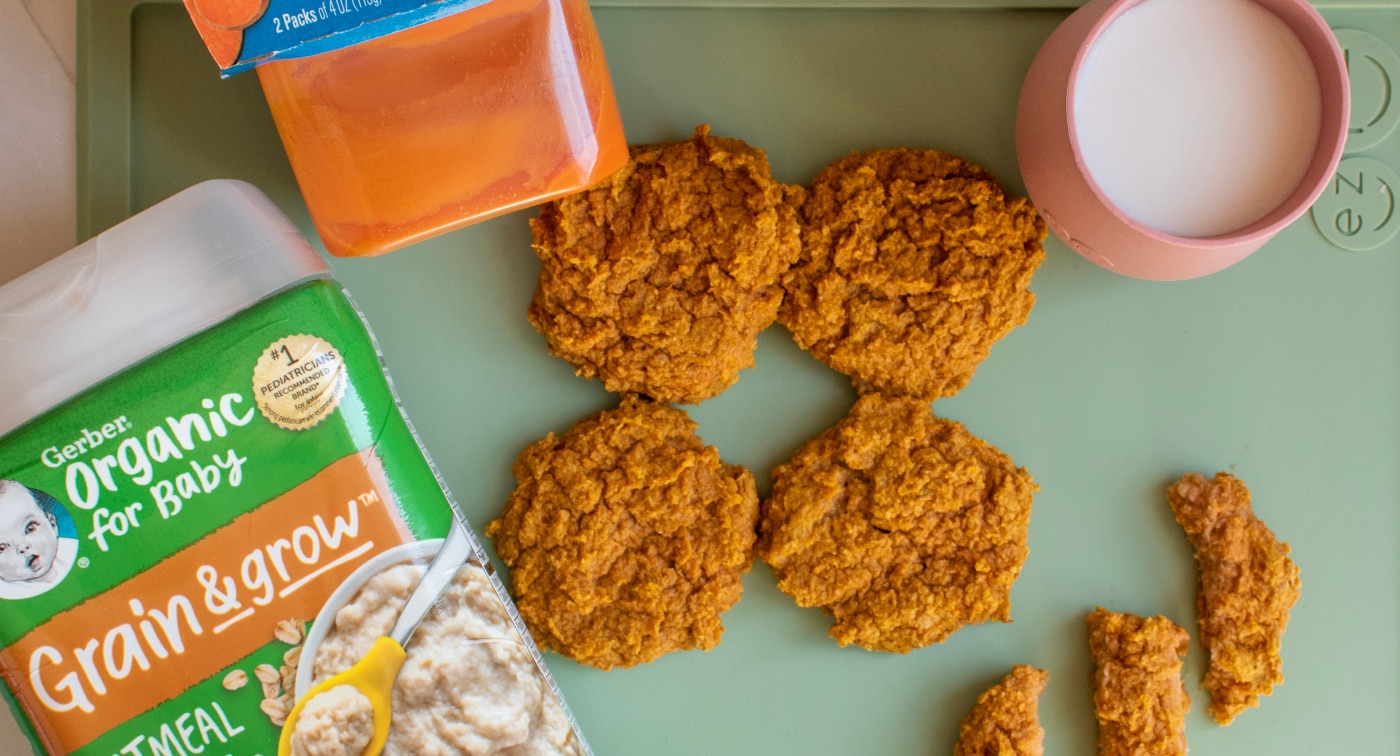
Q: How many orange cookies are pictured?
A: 4